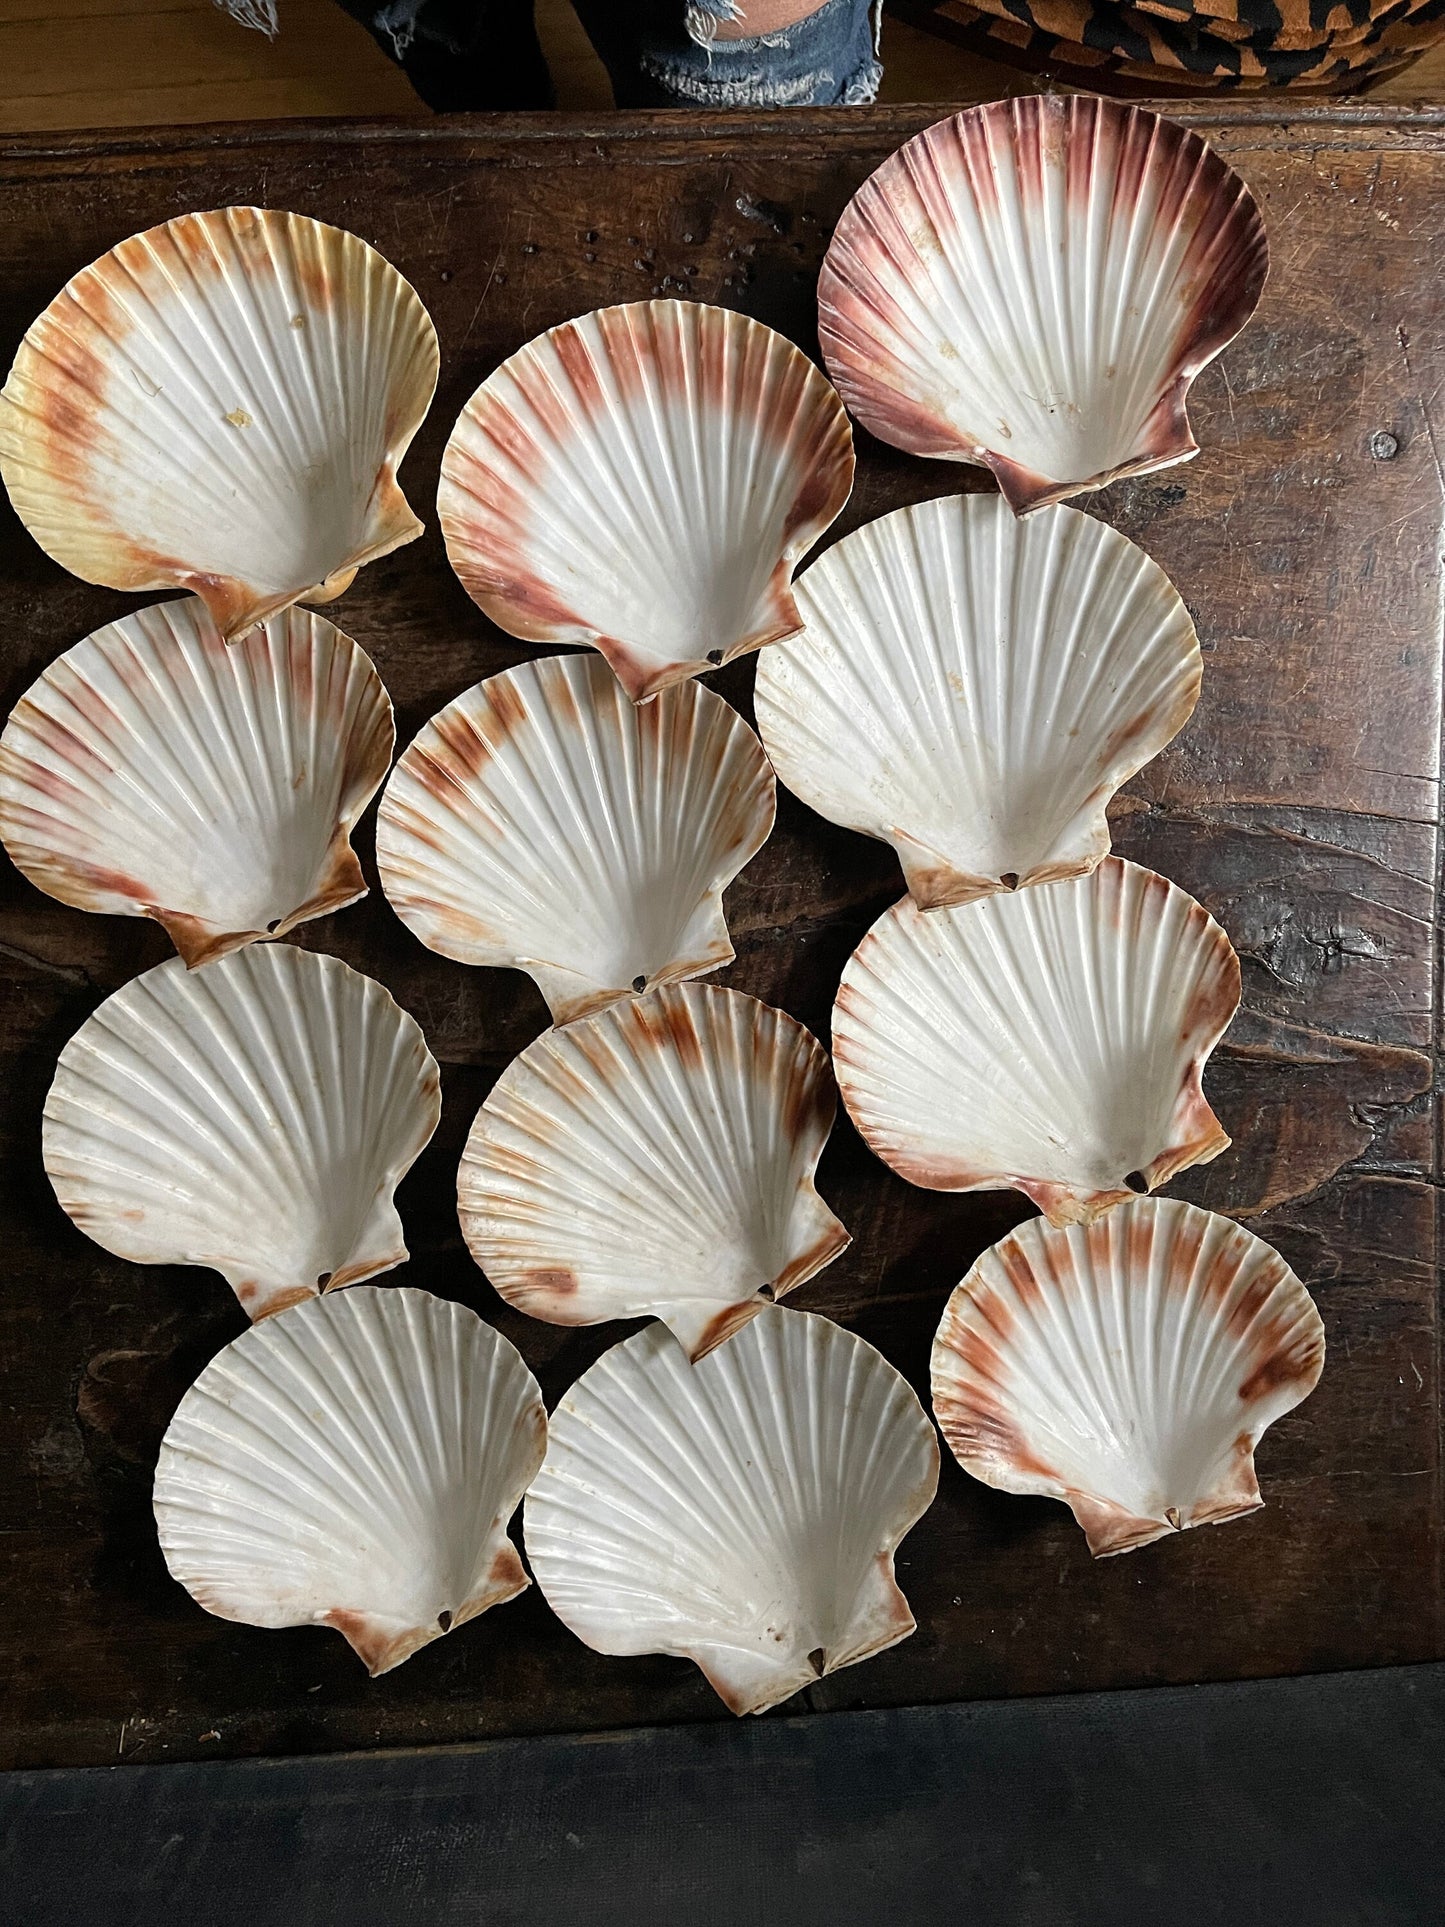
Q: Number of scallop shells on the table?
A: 12